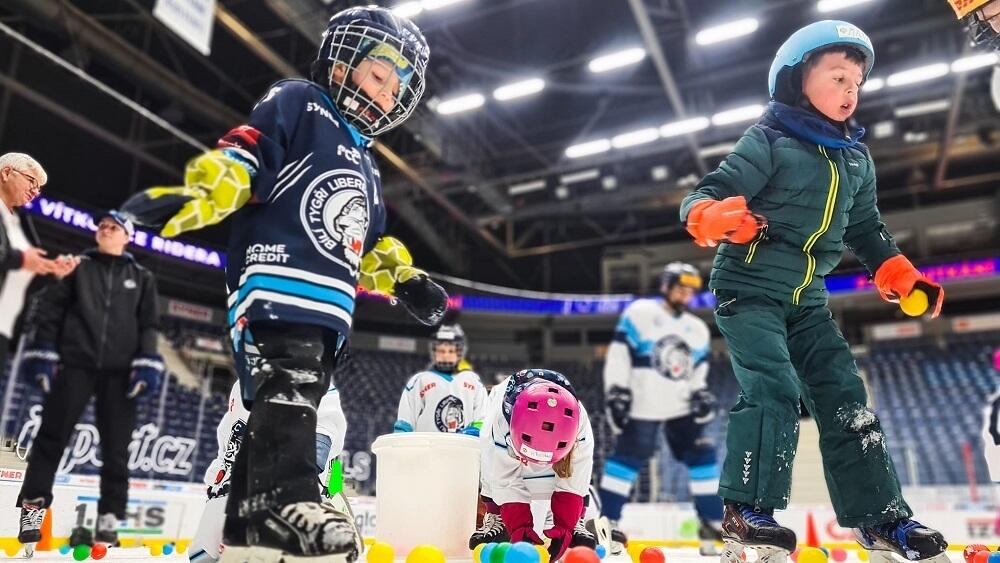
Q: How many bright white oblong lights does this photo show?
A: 14